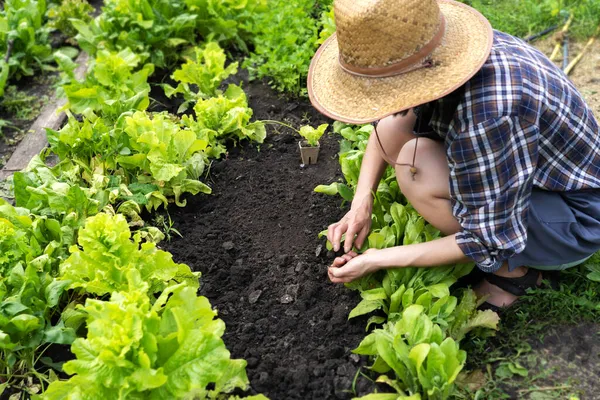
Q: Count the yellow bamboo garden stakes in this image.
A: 2